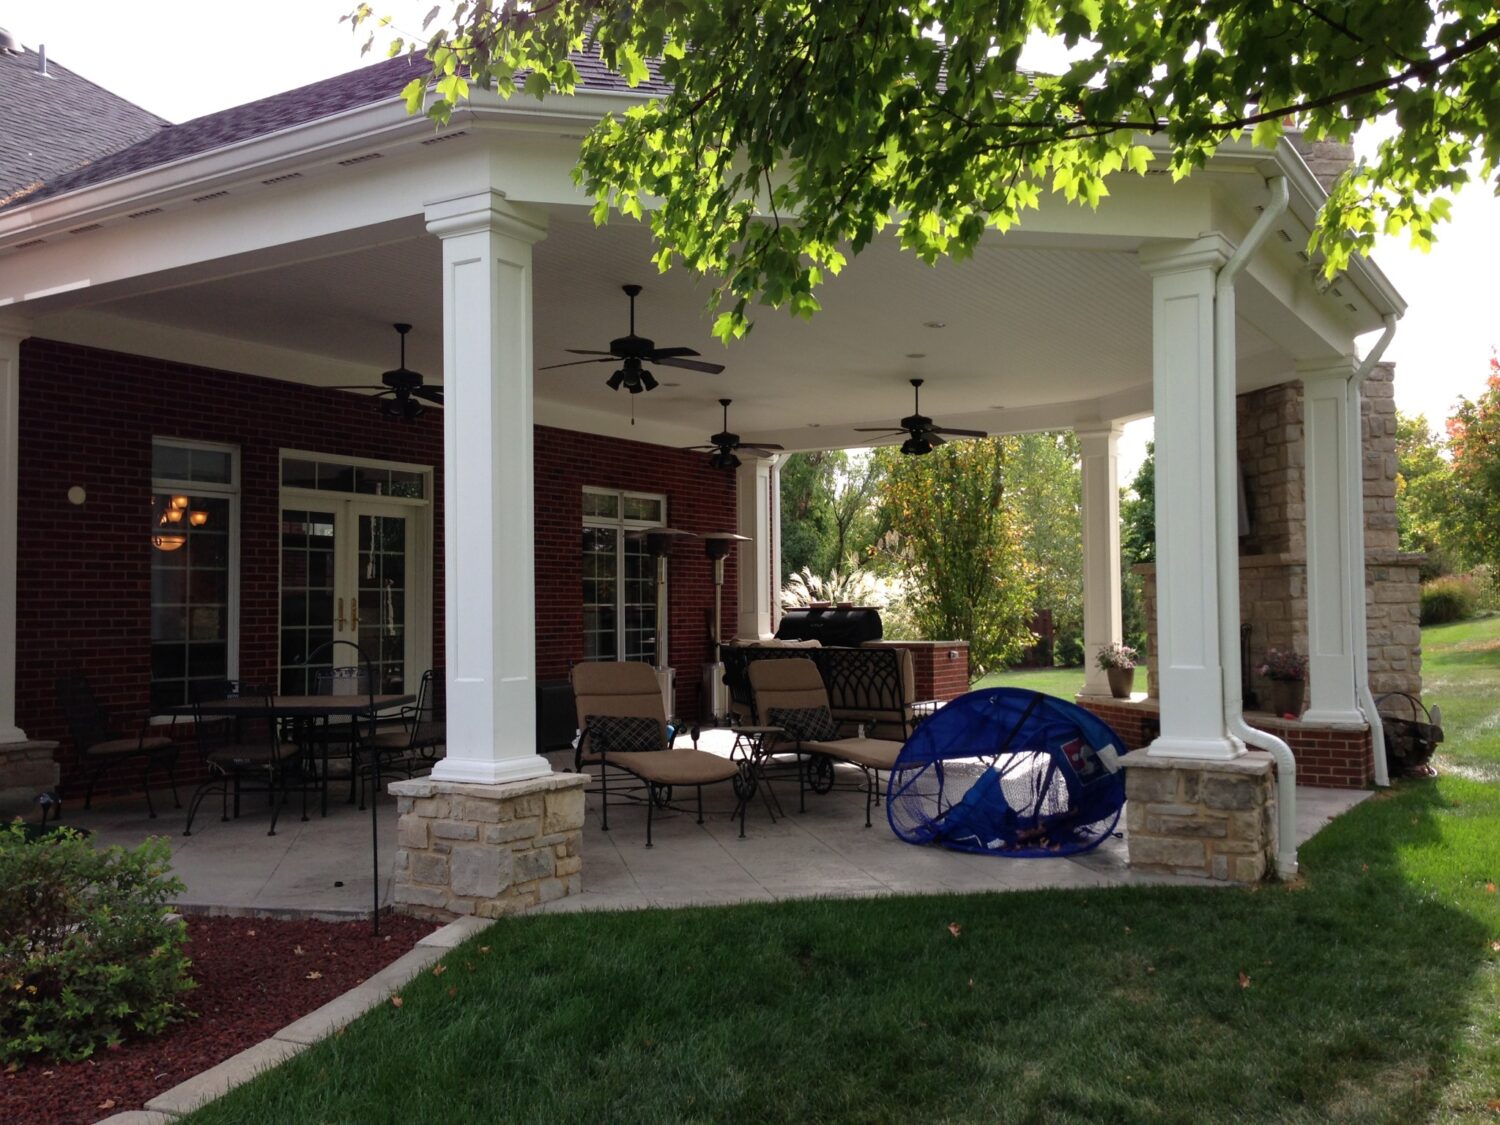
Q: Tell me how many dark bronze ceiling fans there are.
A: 4